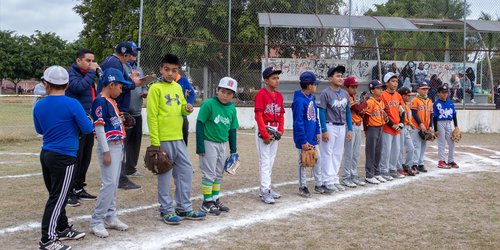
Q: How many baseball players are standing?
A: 13